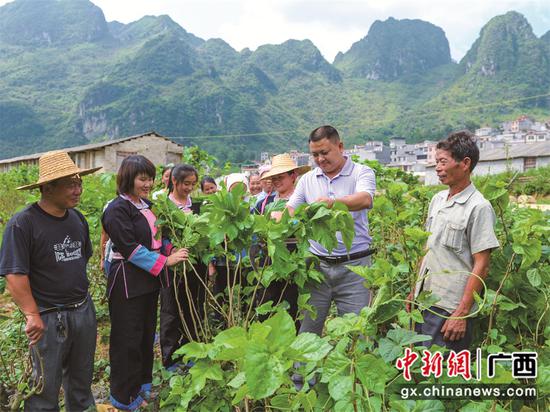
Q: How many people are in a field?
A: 11